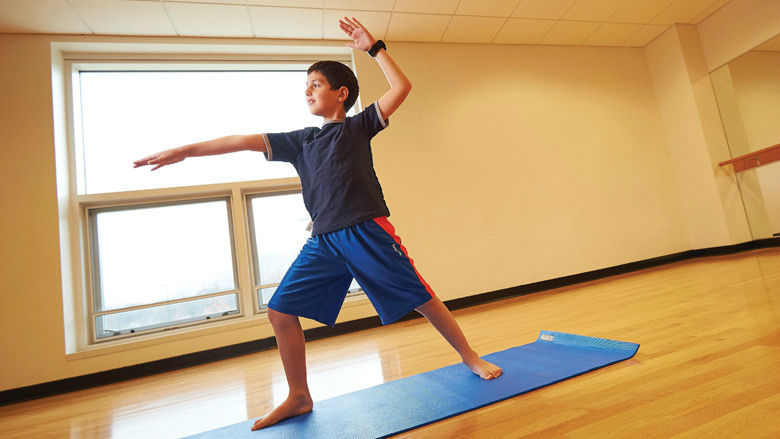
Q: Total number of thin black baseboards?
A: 1